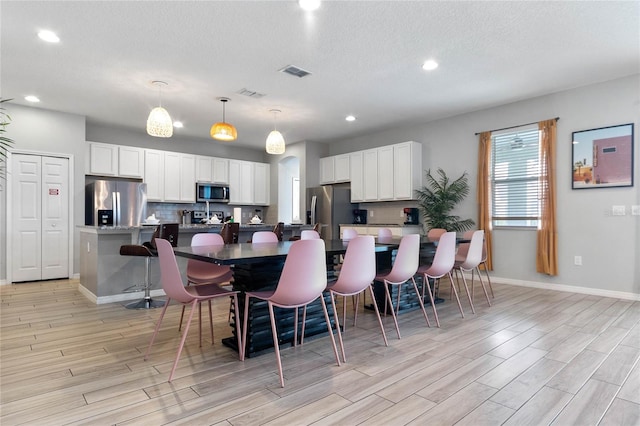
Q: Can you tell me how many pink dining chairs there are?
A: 13